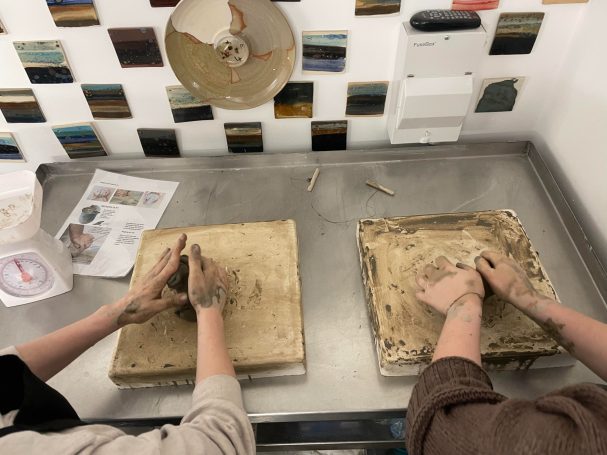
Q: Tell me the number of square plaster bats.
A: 2